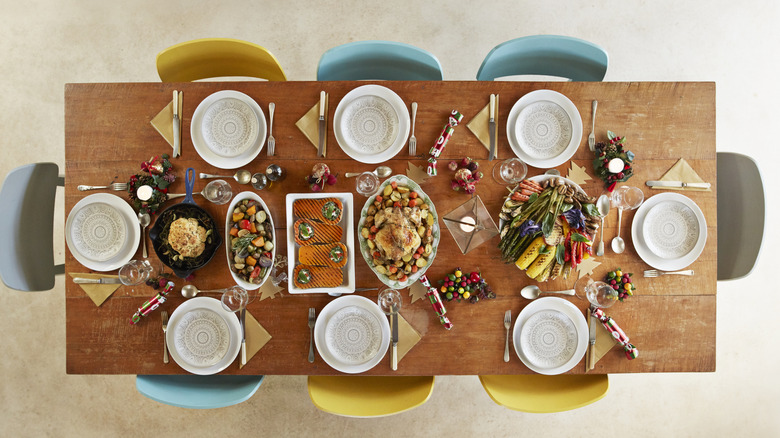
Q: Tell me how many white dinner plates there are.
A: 8